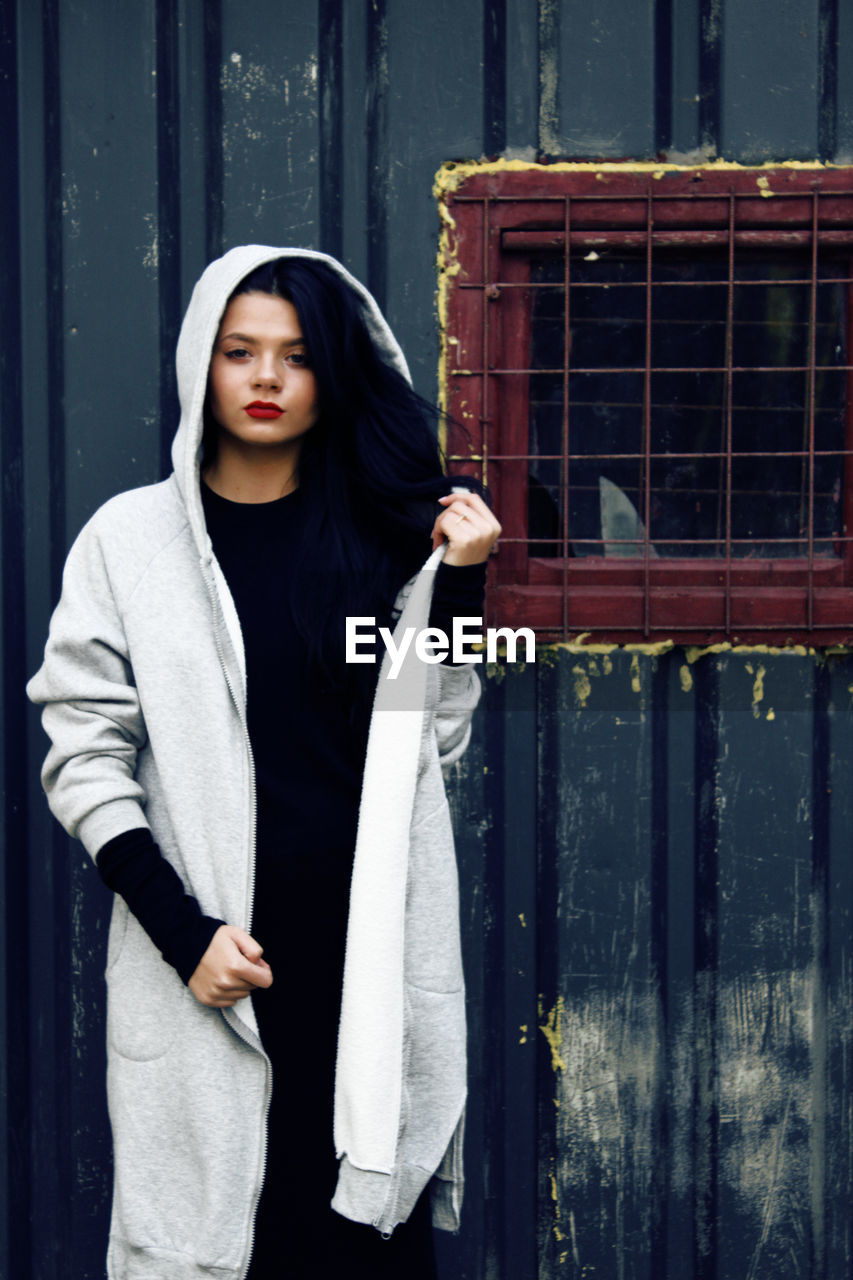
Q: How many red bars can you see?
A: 11